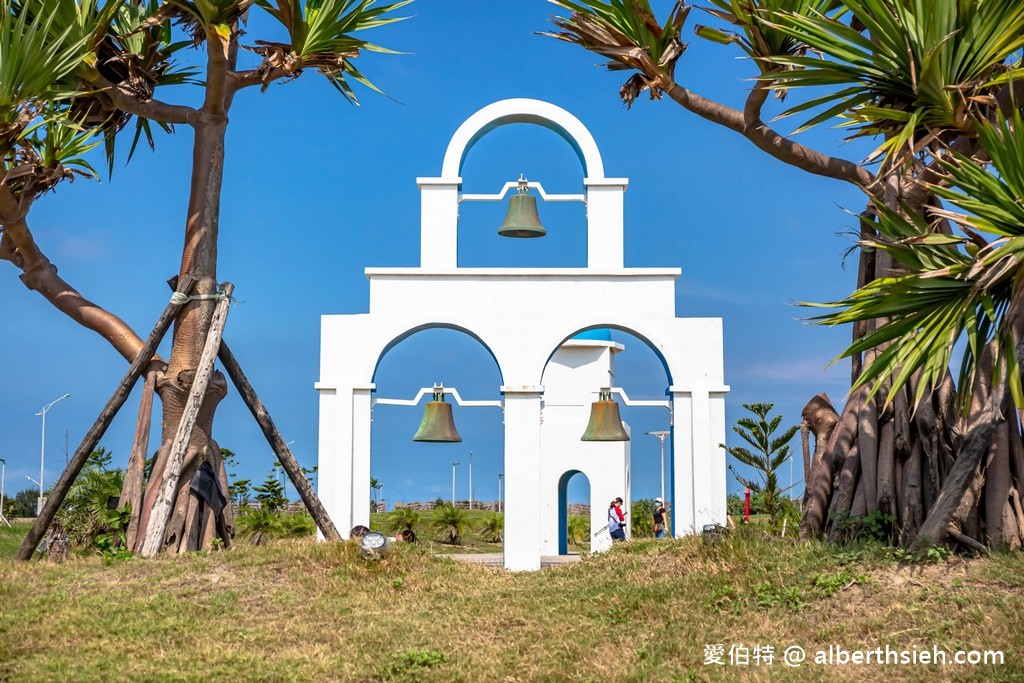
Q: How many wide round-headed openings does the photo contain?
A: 3